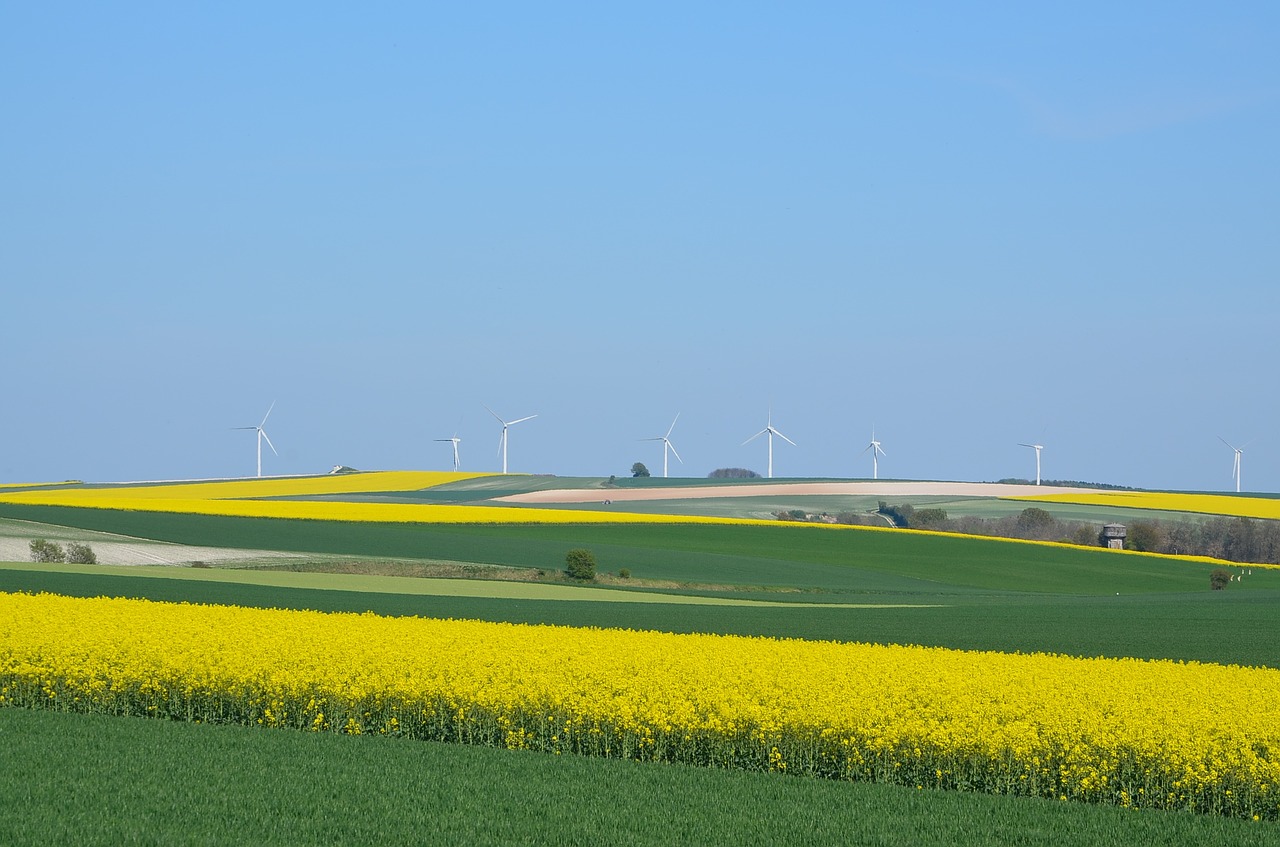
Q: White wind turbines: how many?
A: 8